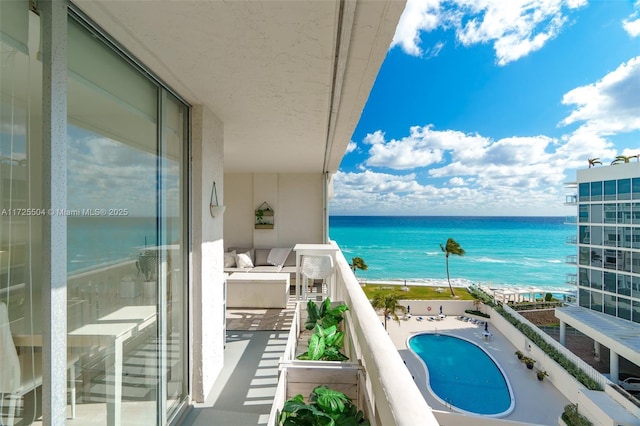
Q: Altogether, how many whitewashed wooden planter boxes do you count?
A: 2